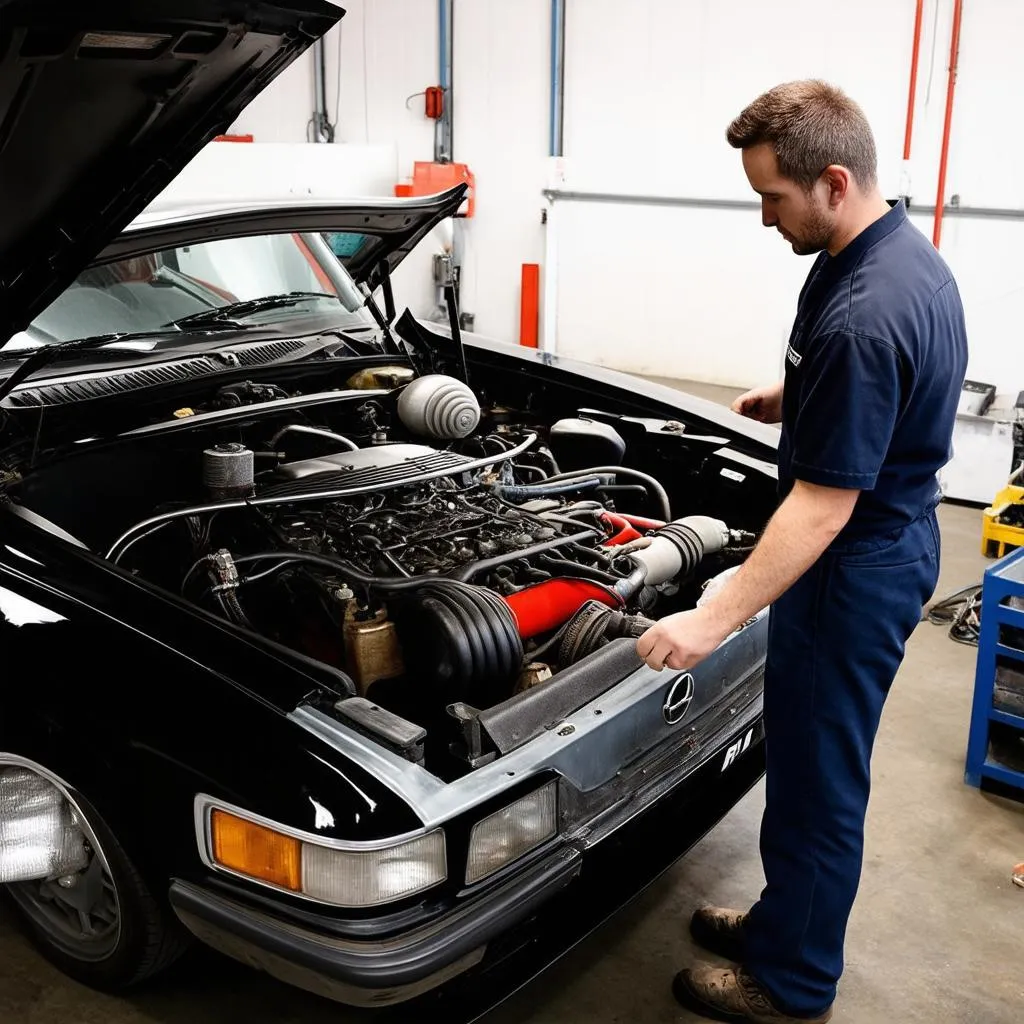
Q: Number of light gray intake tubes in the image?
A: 1